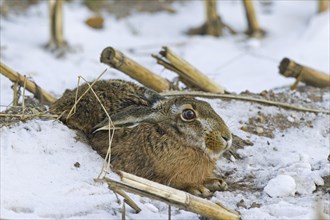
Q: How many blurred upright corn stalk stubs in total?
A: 4